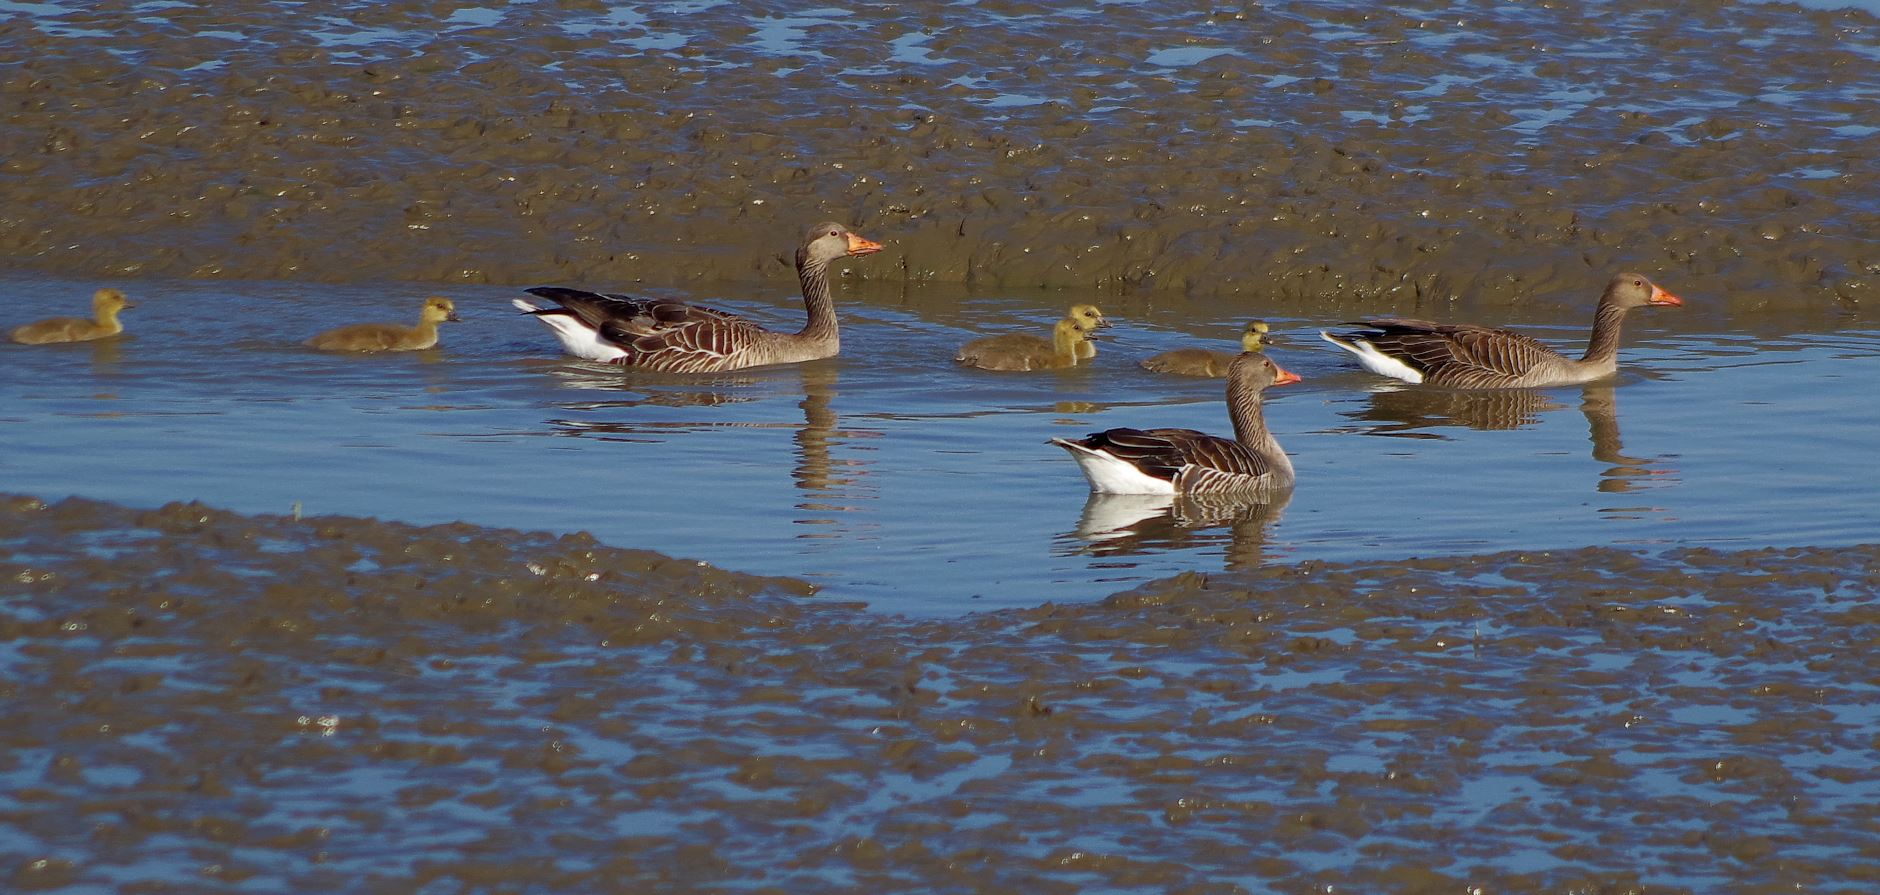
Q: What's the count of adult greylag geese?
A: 3